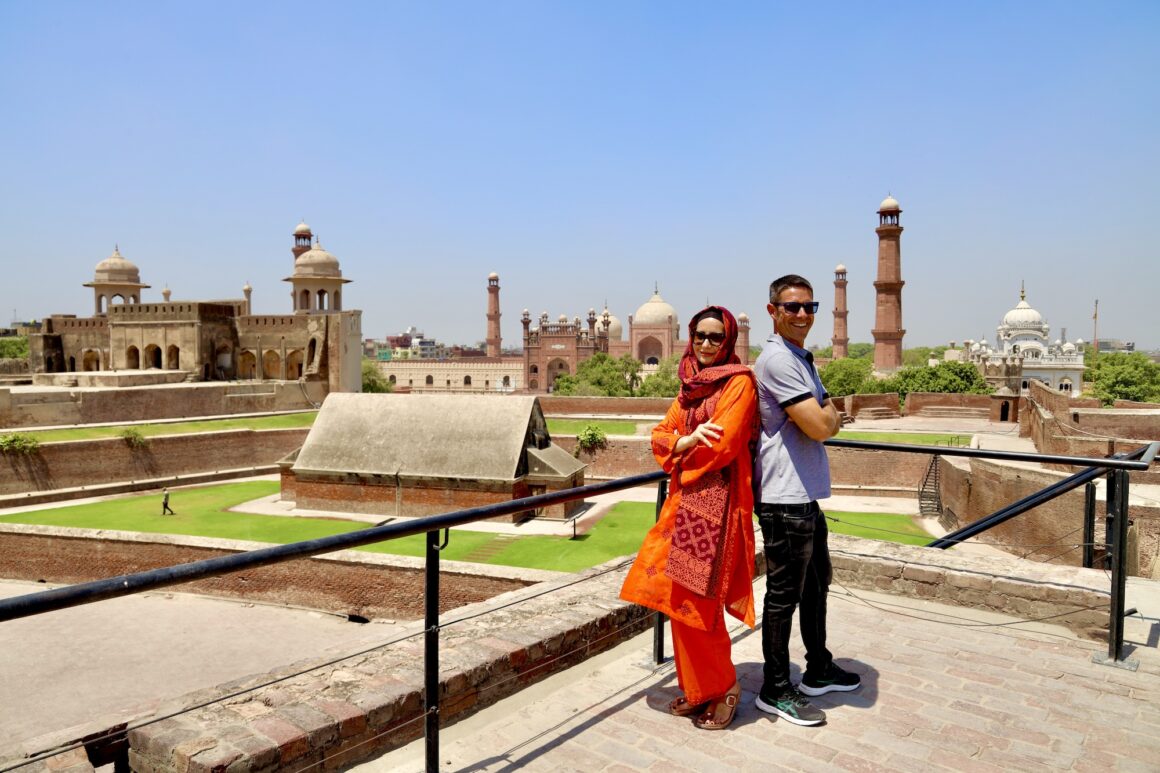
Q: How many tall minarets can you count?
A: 4